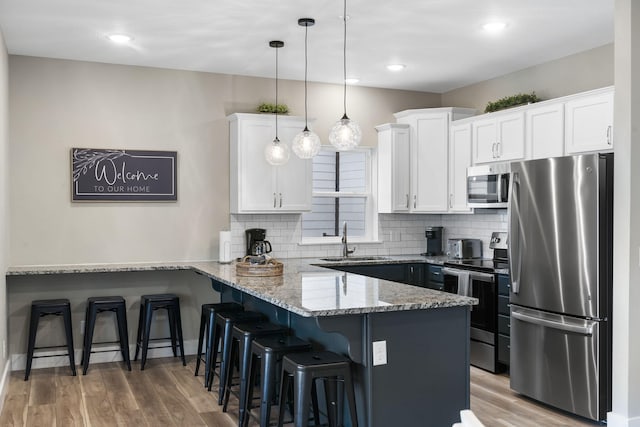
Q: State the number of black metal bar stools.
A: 8